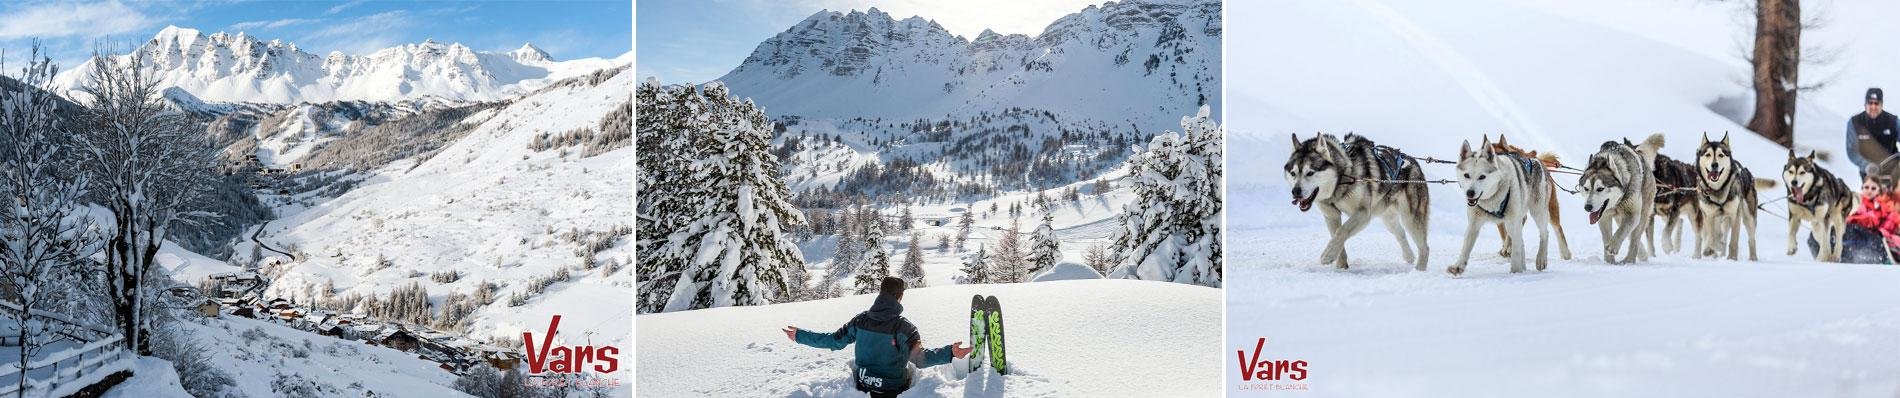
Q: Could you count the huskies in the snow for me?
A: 7